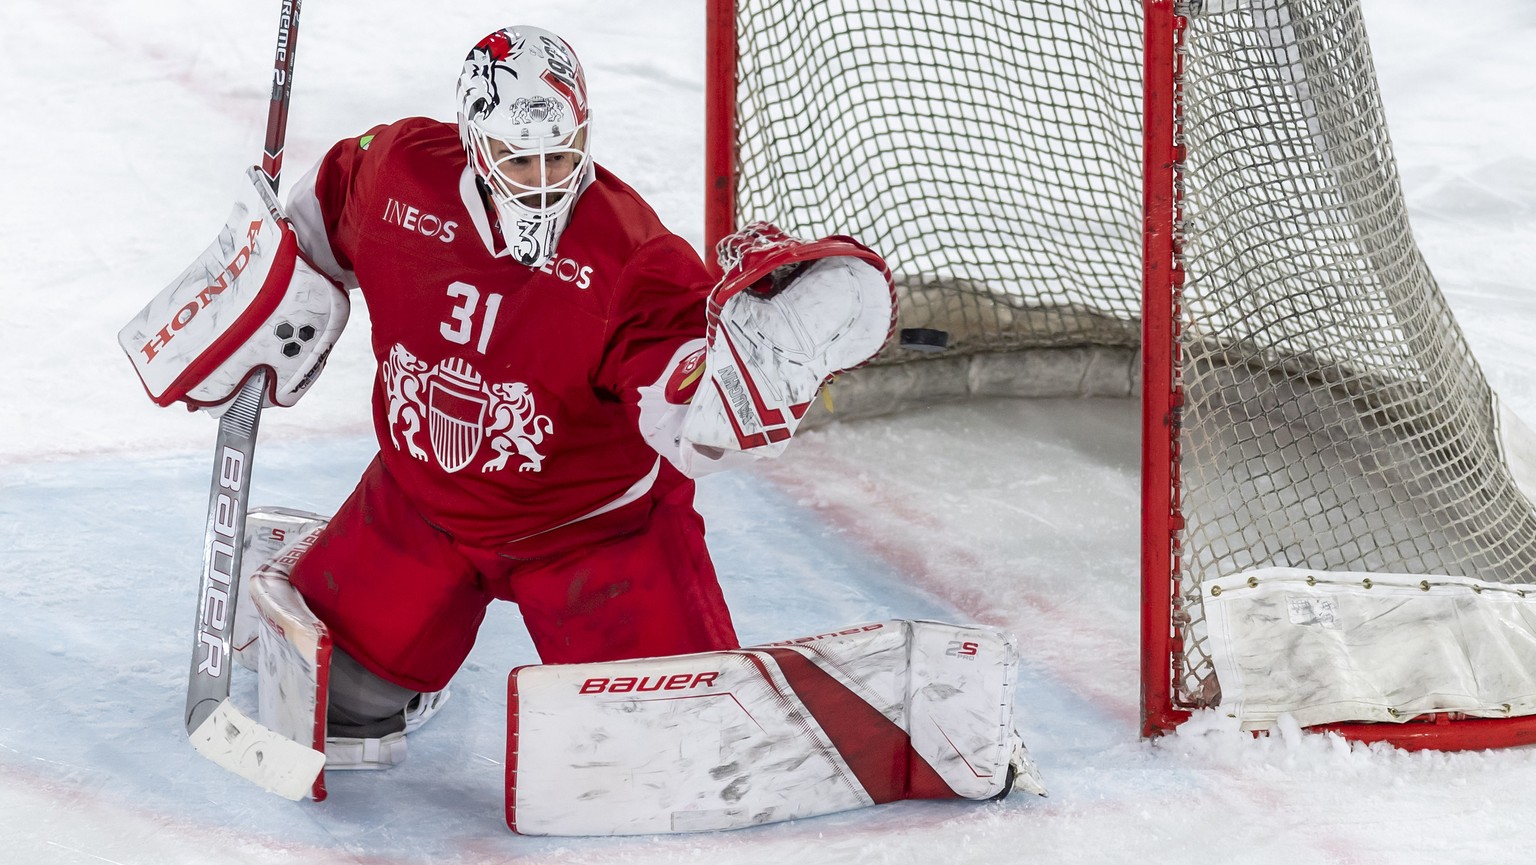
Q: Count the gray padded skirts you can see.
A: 1